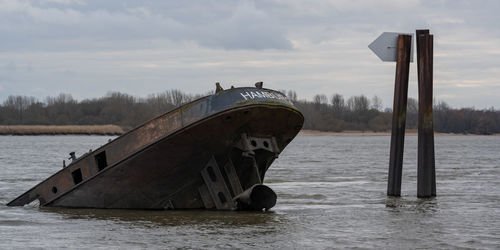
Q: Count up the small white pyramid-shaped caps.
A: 0